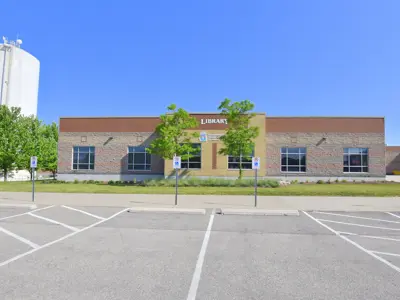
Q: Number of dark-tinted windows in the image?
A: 6